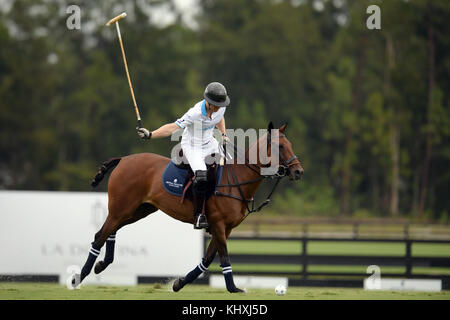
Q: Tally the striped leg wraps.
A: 4